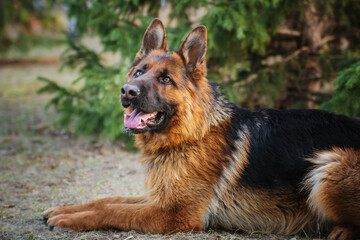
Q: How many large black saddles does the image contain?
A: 1